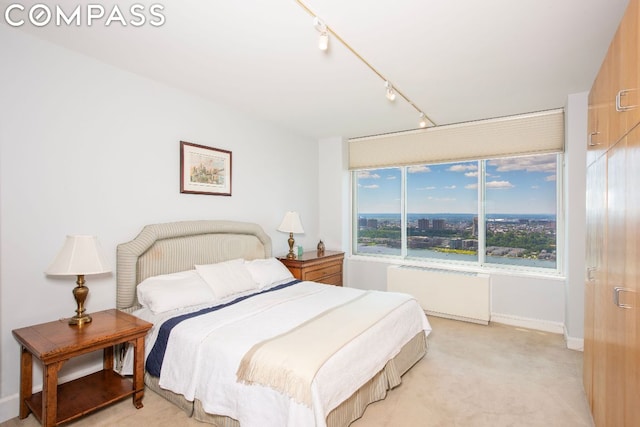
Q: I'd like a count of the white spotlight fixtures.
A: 3